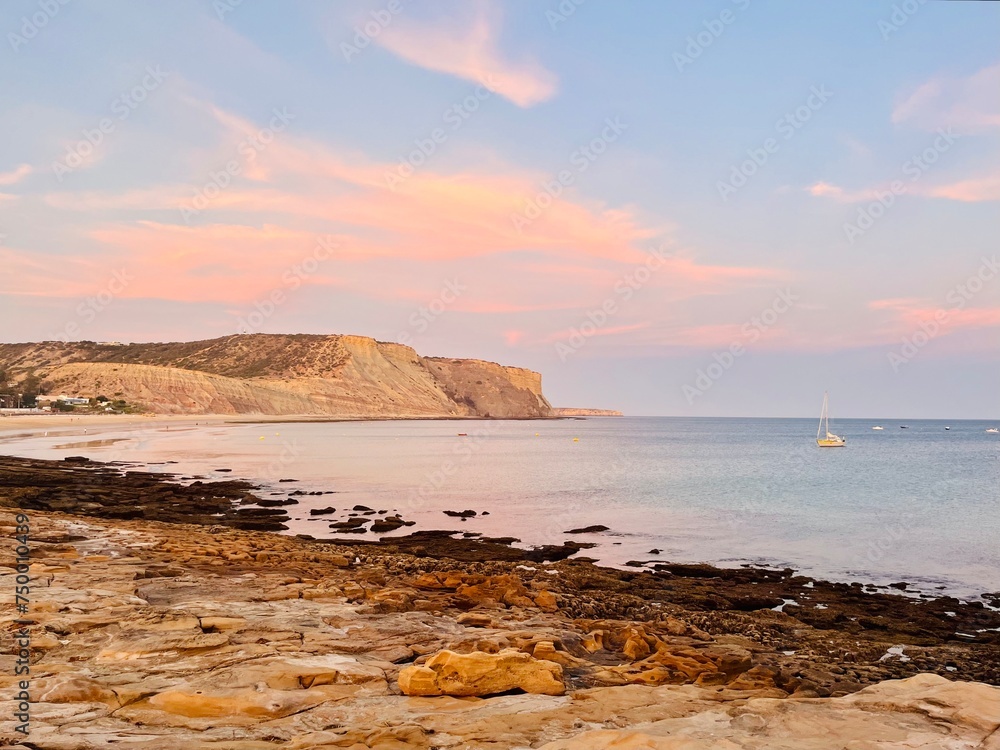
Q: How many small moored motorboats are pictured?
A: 4